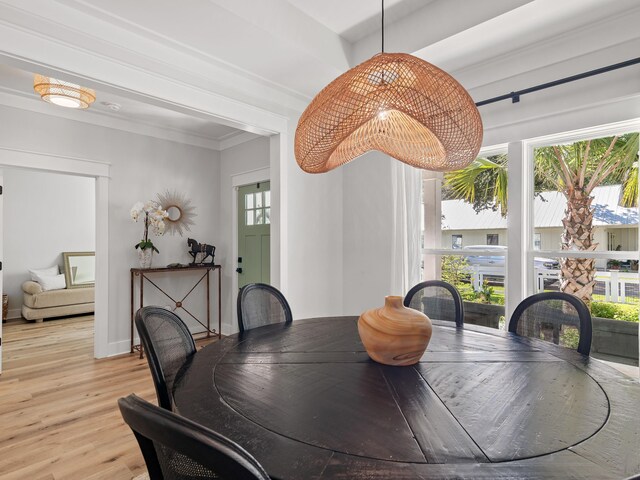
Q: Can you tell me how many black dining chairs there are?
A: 5